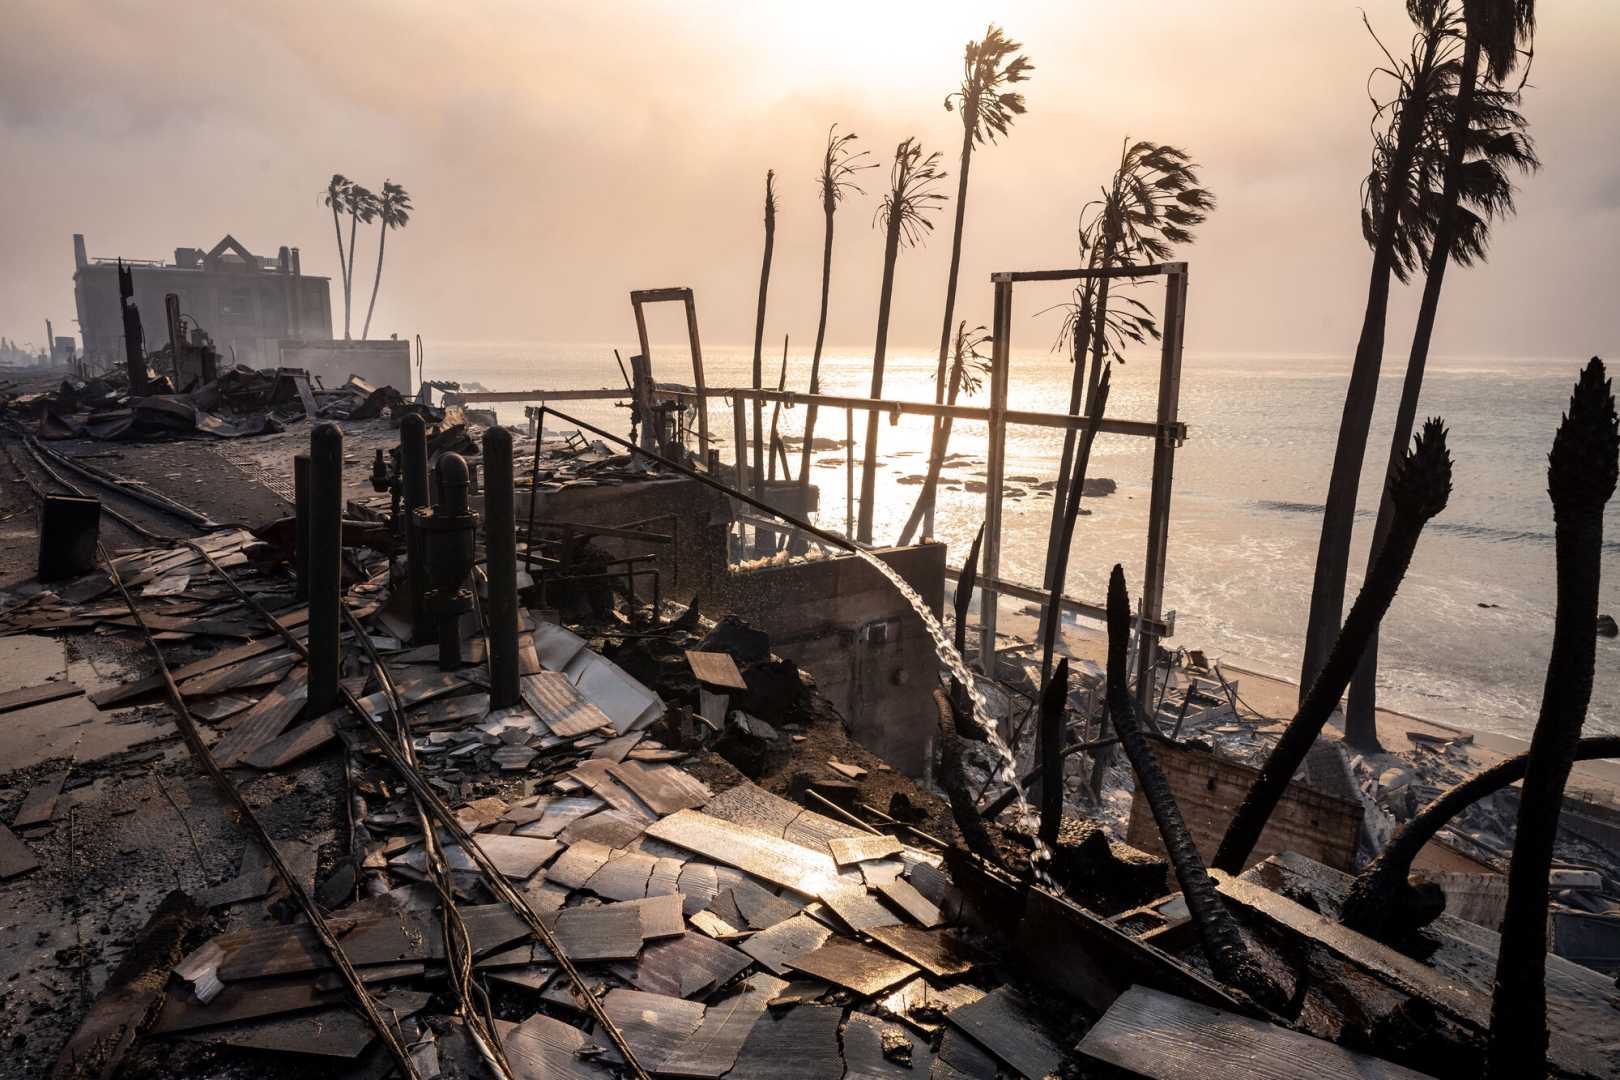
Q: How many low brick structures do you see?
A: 1